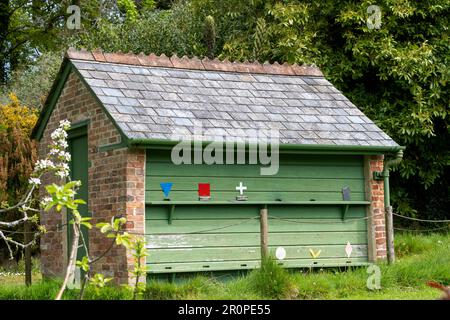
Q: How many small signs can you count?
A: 7